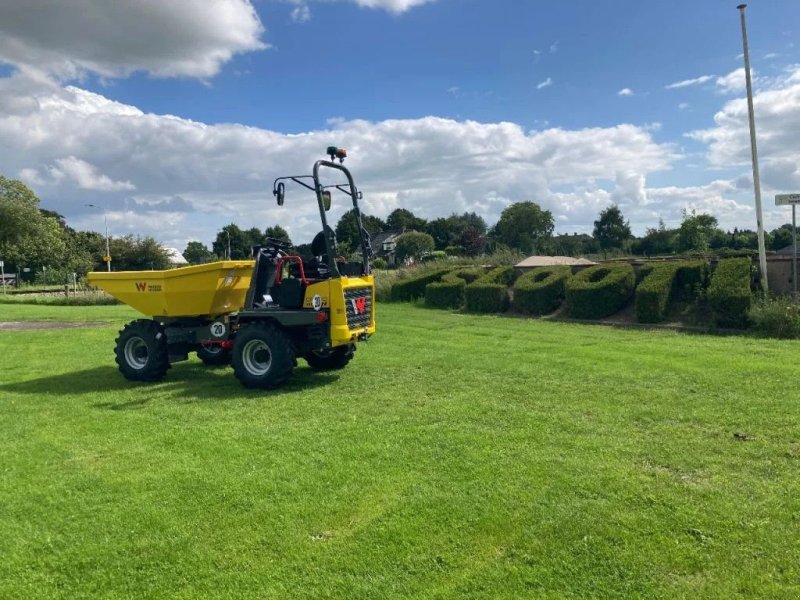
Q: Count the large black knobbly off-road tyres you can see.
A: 4